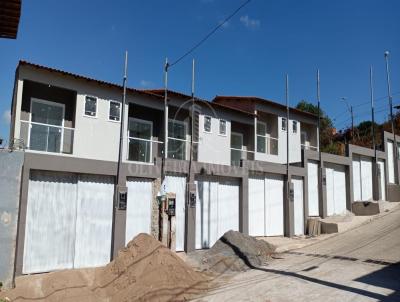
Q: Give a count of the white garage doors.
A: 5